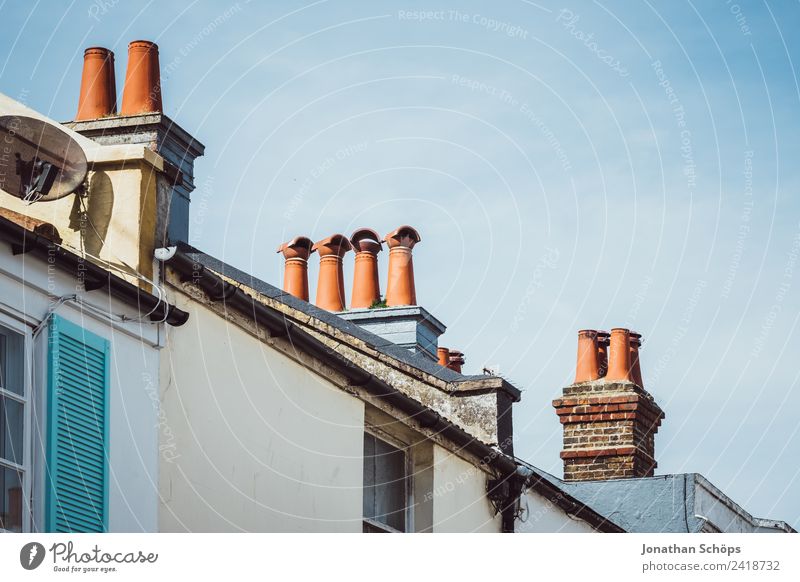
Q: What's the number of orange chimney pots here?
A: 12